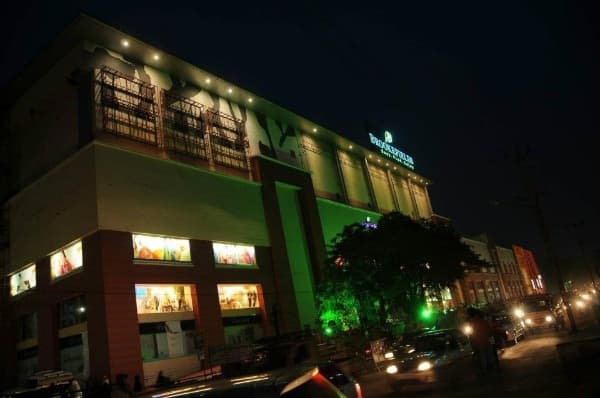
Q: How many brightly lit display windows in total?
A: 6